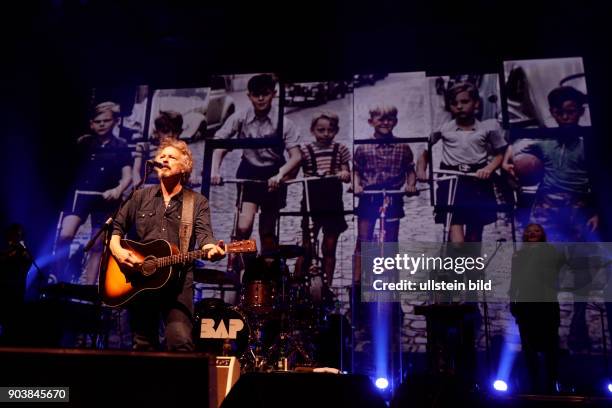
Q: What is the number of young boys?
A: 7